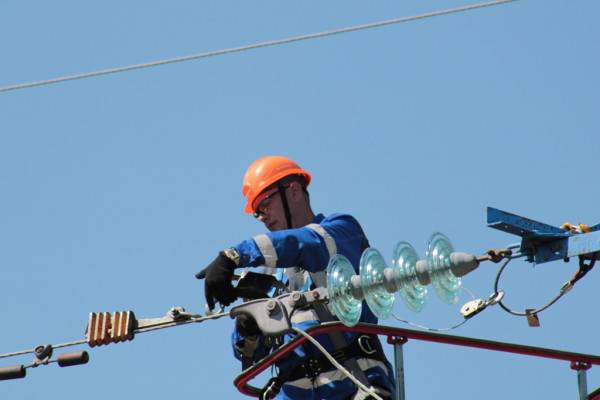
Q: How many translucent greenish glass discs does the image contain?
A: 4